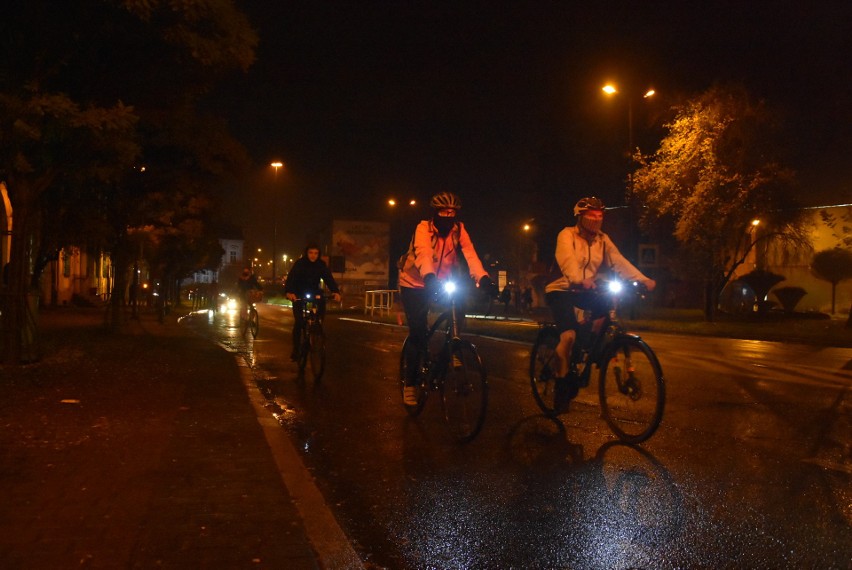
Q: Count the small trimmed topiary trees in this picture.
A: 3